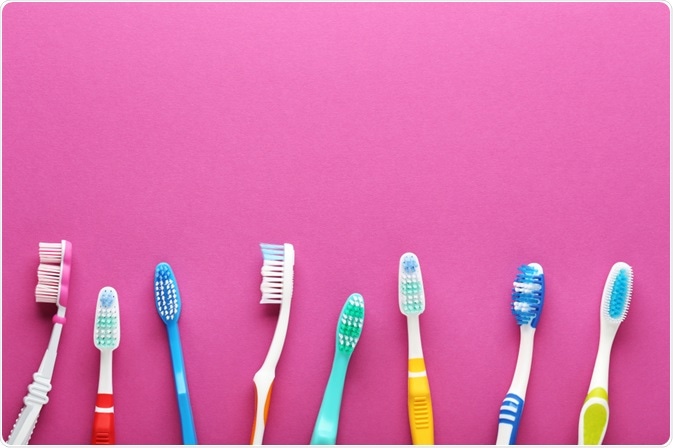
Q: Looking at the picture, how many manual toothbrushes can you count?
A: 8